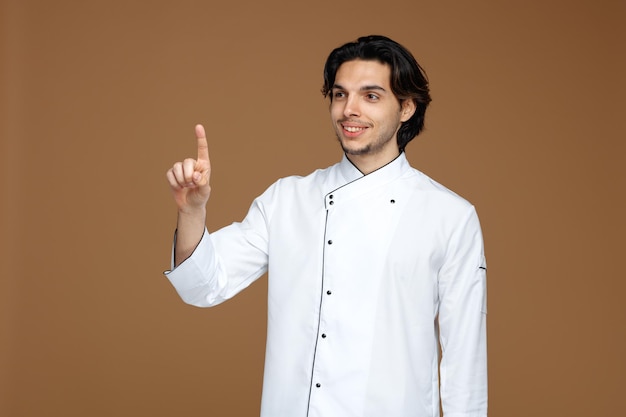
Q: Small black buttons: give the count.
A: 7